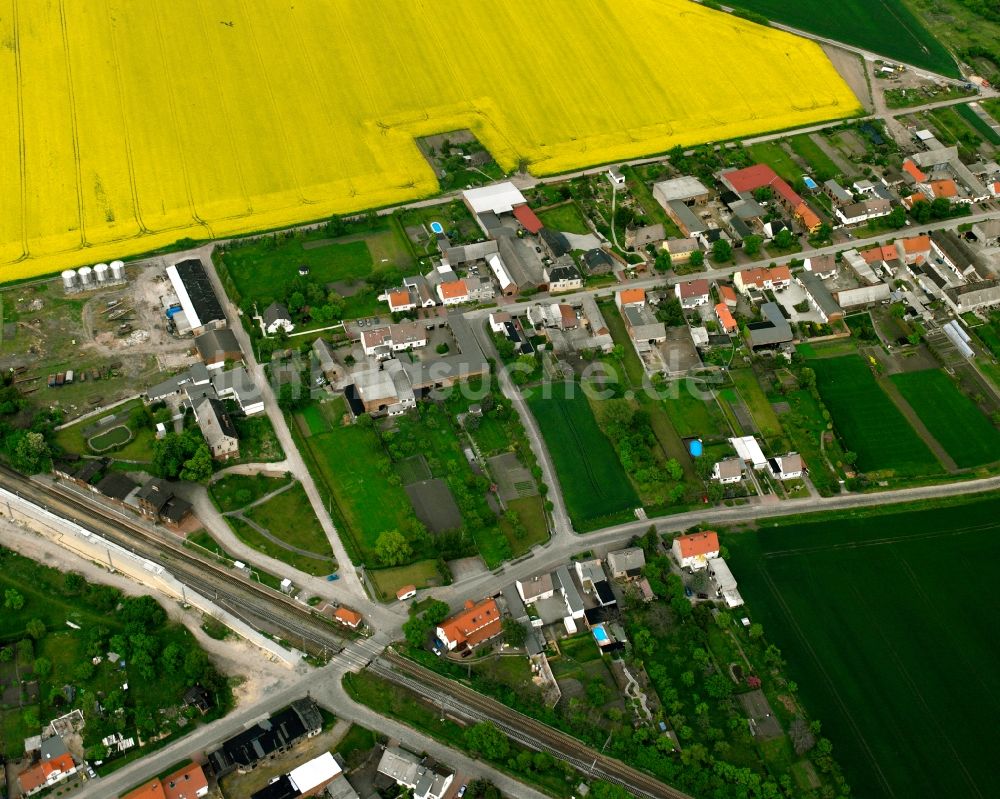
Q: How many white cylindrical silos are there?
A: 4